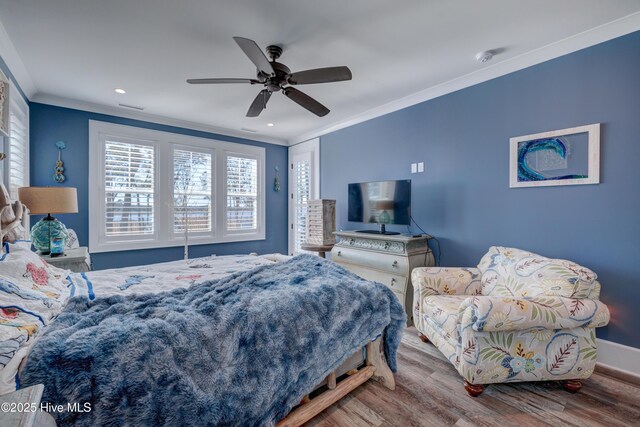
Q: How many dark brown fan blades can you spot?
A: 5